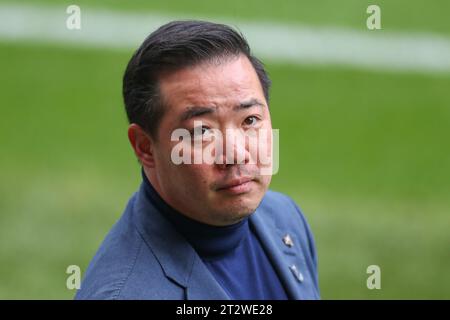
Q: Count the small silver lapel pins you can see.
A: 2